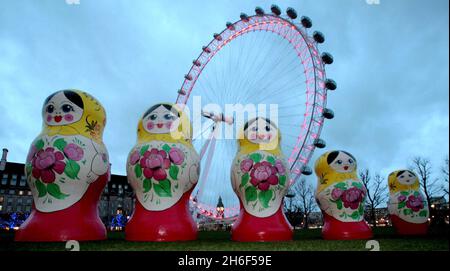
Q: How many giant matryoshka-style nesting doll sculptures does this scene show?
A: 5